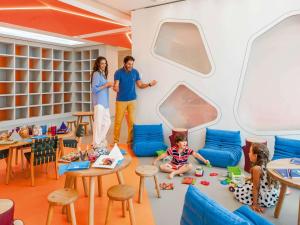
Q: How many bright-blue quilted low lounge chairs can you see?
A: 4